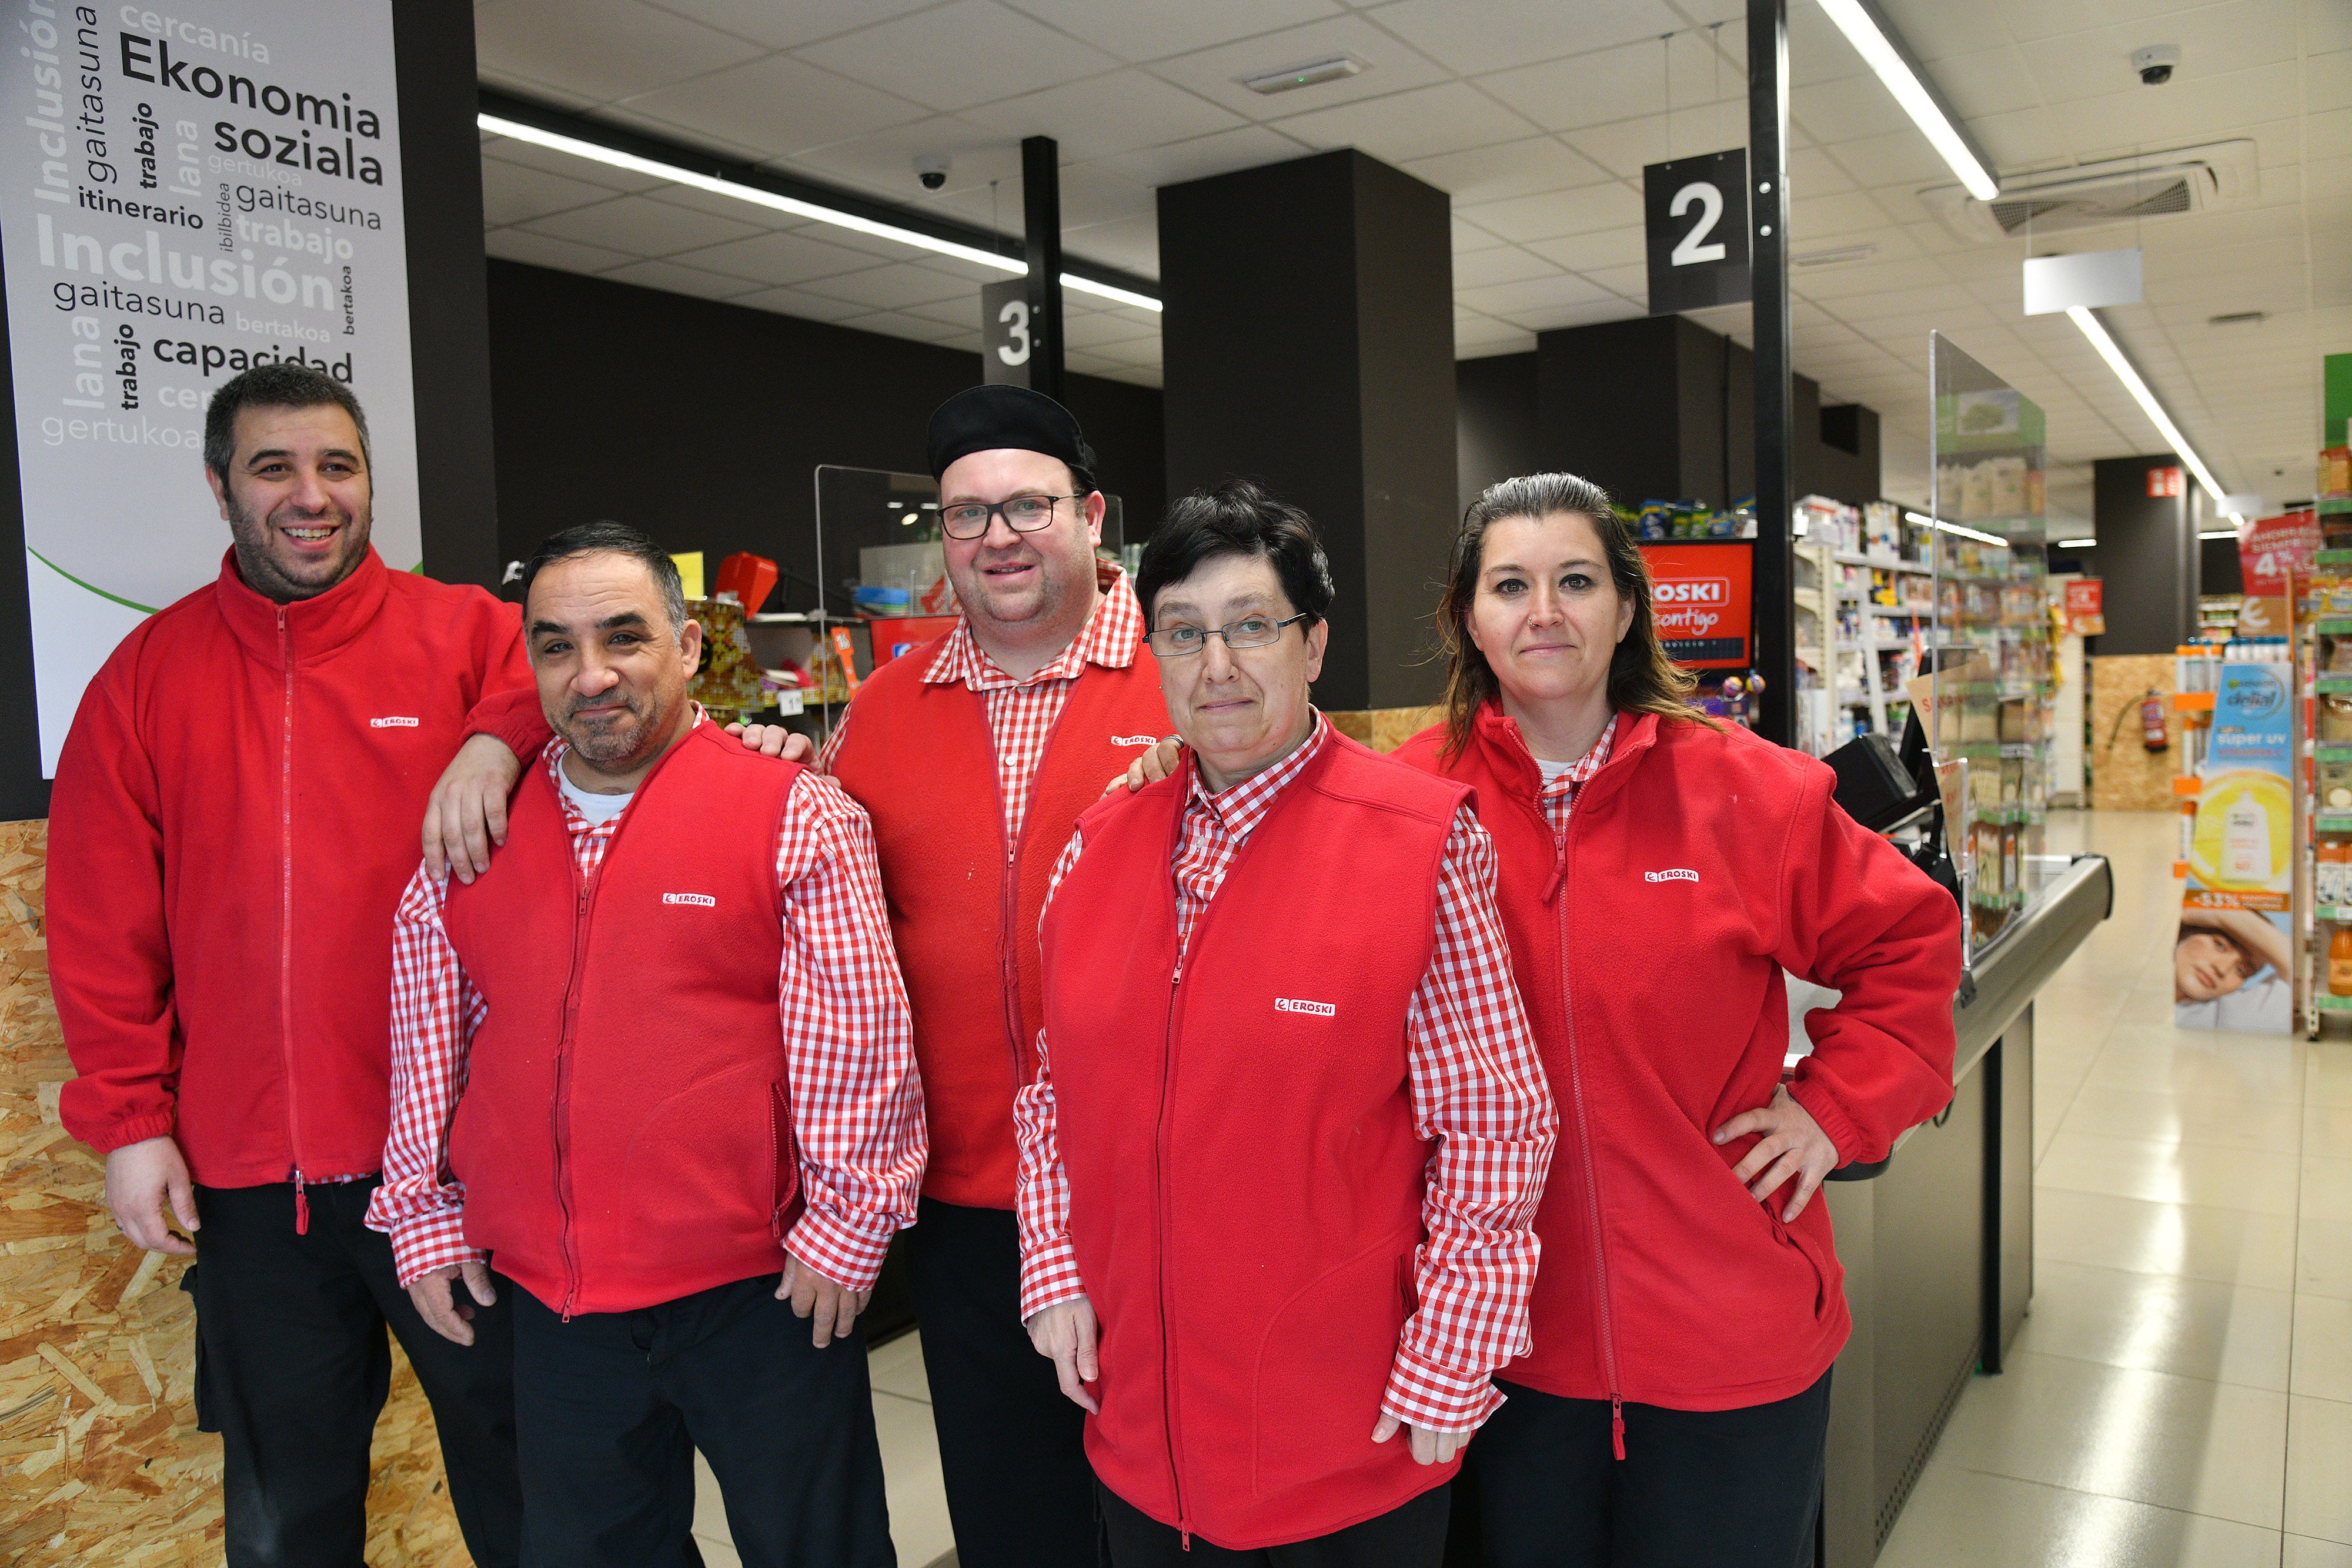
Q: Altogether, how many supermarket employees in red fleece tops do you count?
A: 5